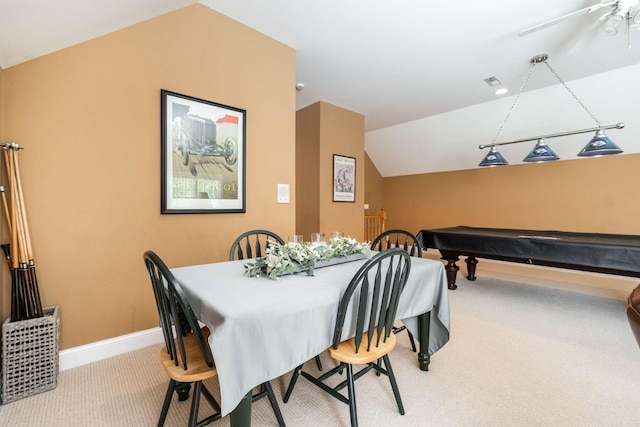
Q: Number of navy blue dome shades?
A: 3